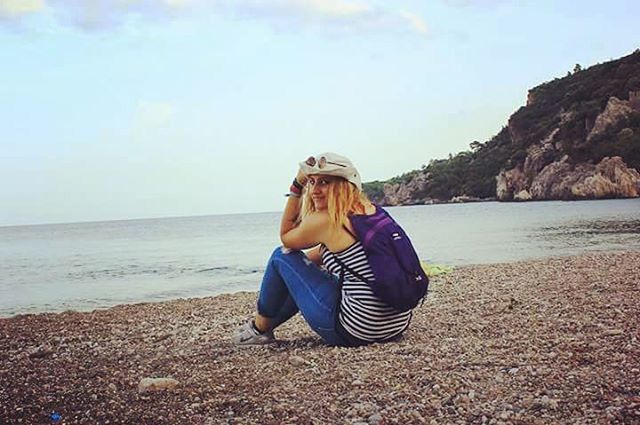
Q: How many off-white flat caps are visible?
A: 1